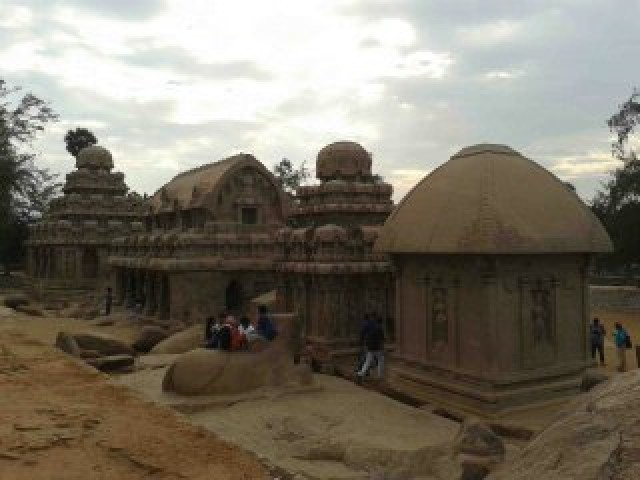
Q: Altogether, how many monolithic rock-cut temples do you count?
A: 4